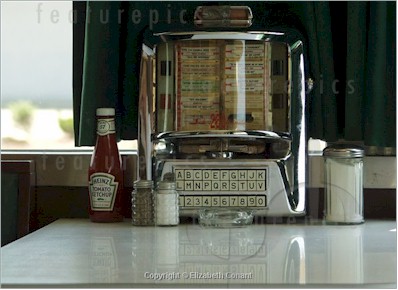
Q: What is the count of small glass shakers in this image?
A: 2